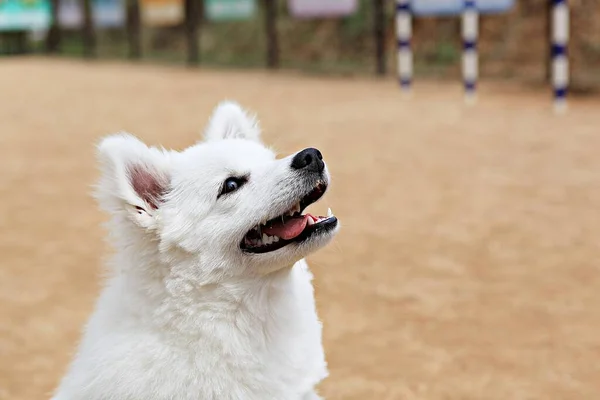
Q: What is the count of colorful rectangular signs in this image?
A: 7